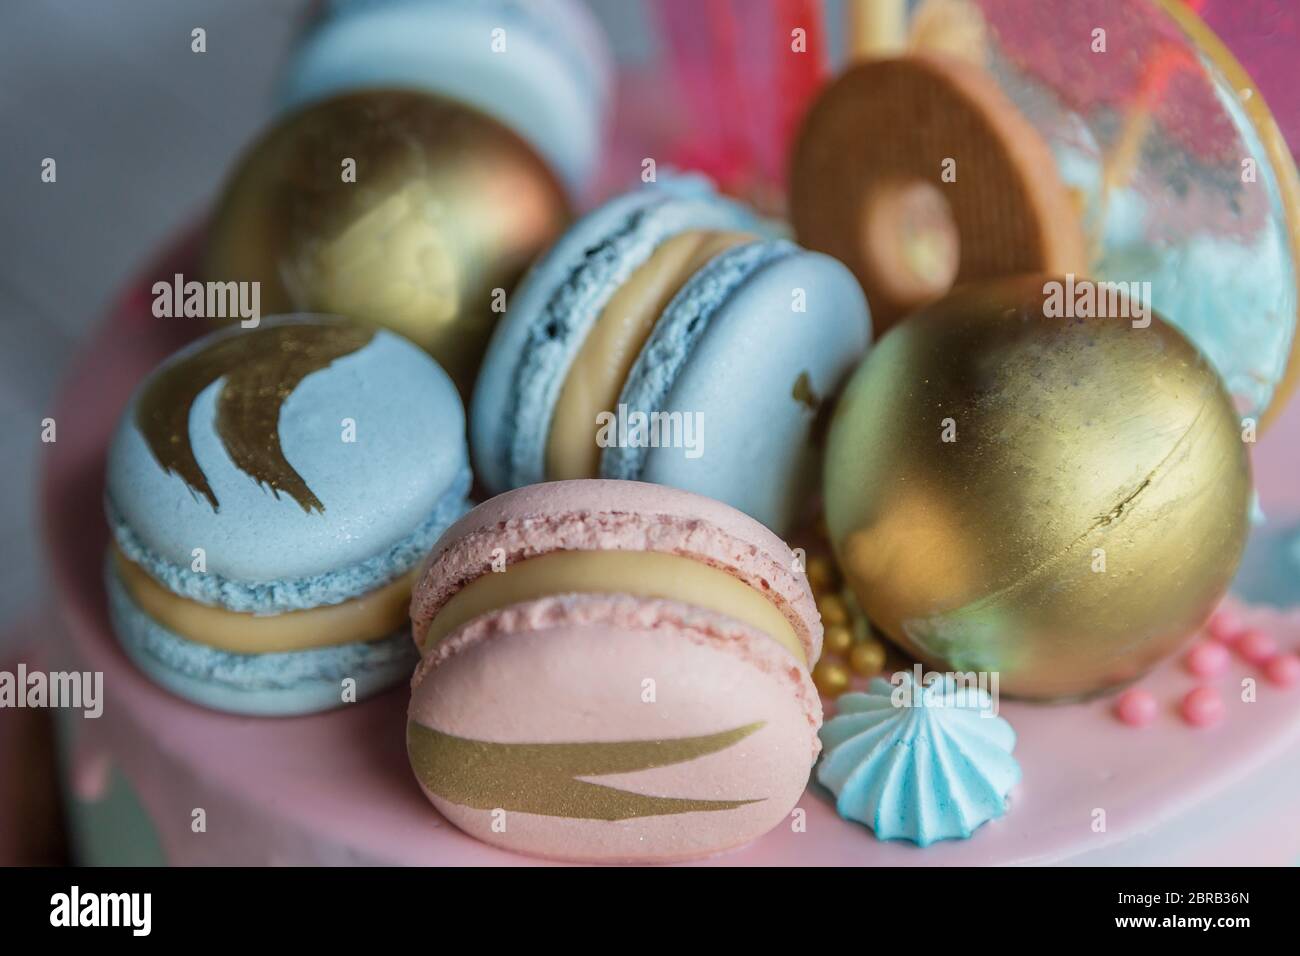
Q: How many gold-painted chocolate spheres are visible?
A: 2